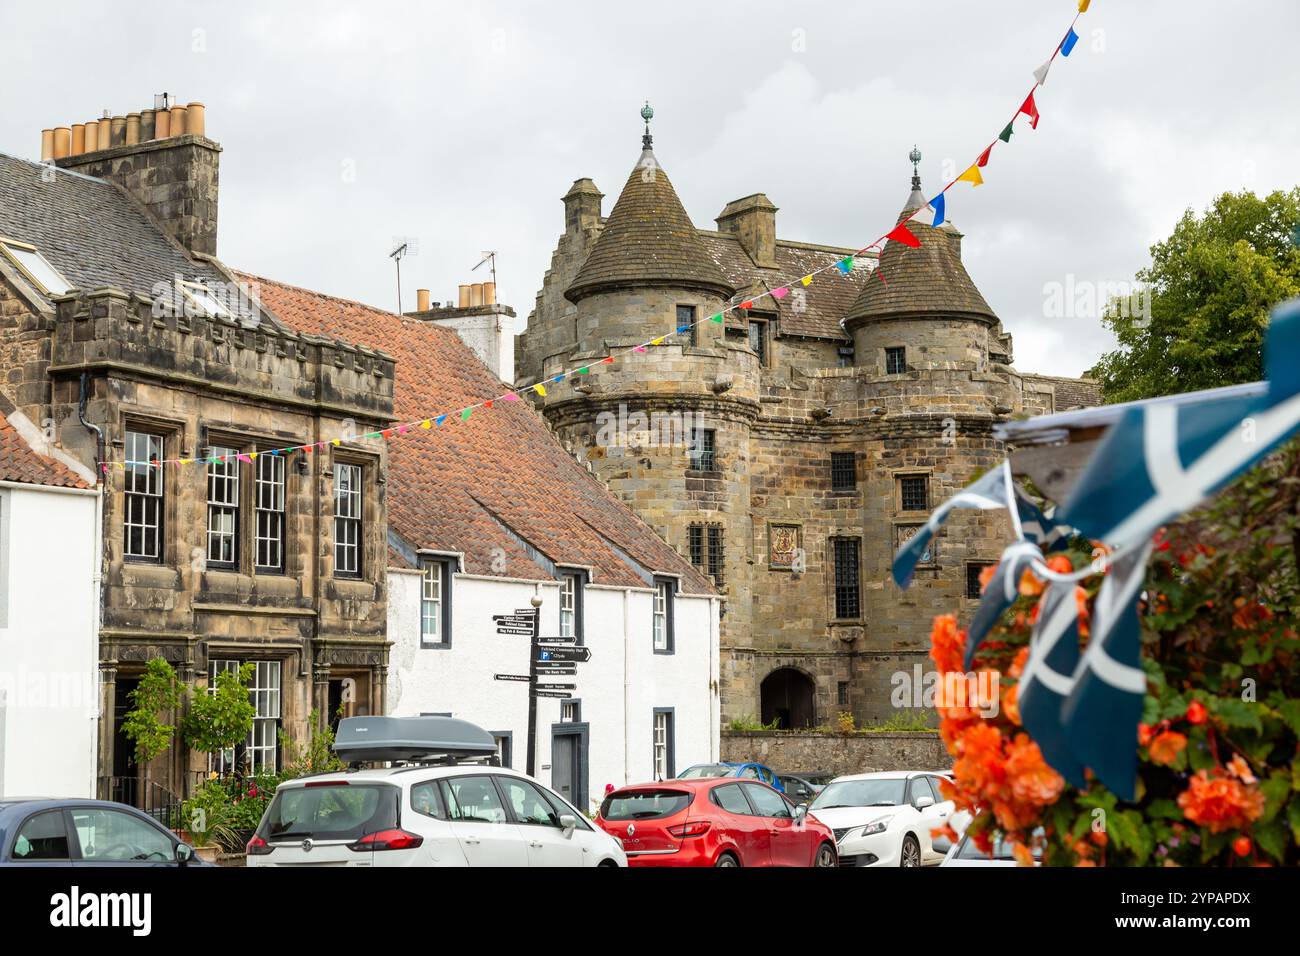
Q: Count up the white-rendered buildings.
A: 2